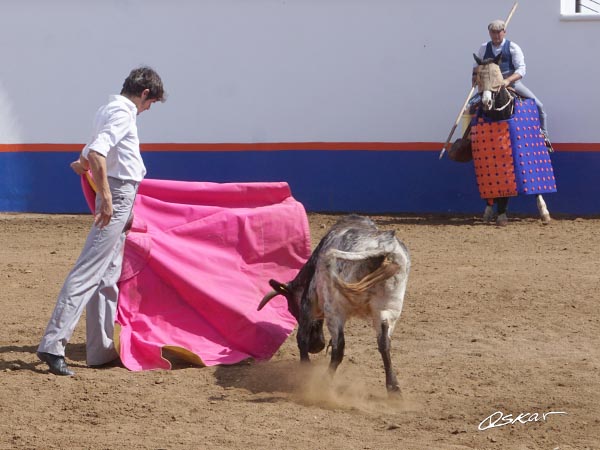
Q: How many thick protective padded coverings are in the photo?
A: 1